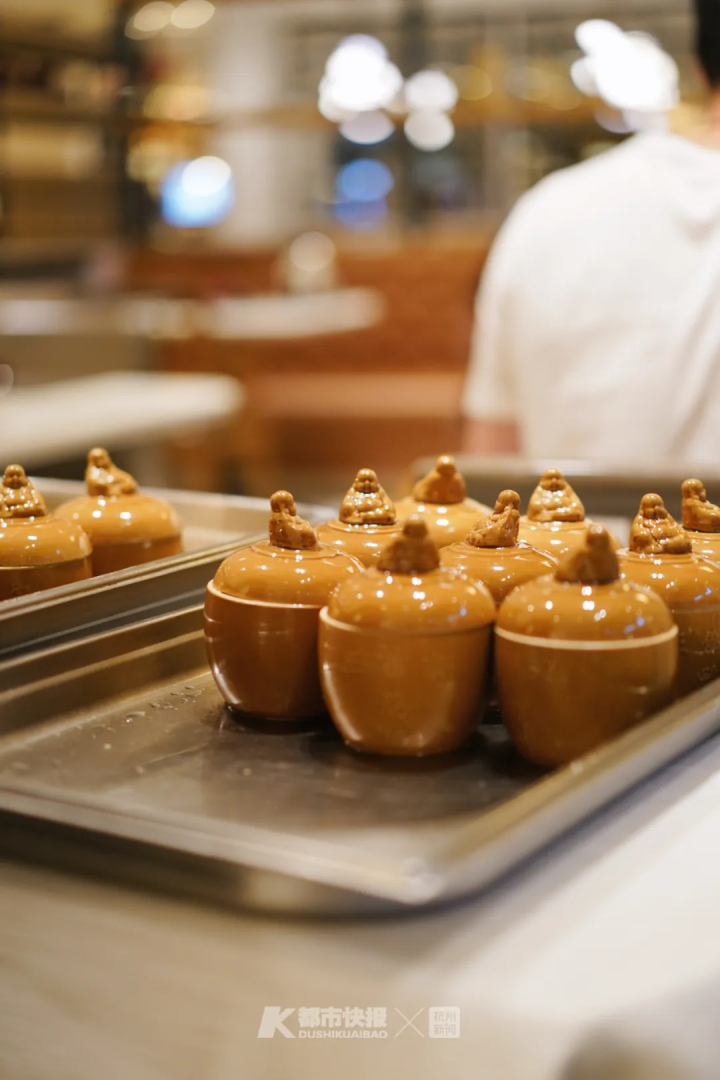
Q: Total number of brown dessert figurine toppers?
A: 11